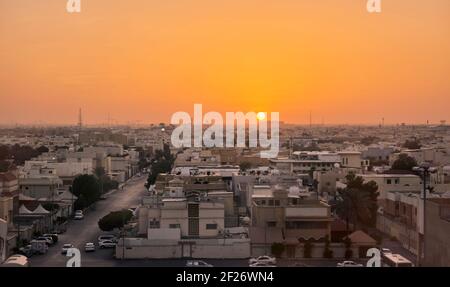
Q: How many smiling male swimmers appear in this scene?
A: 0